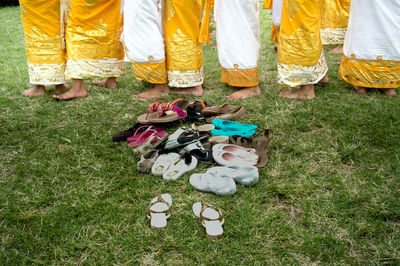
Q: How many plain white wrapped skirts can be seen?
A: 3